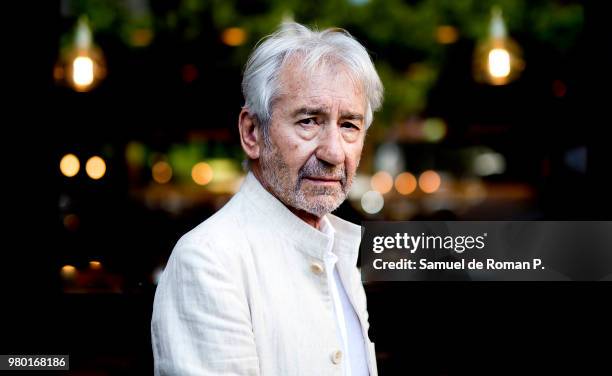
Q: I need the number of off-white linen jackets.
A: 1